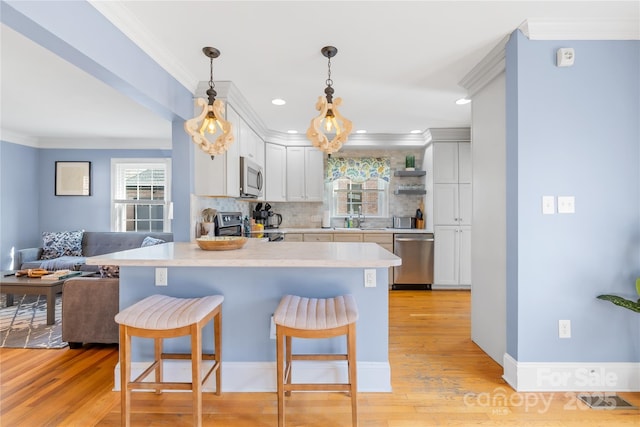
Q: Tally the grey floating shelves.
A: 2